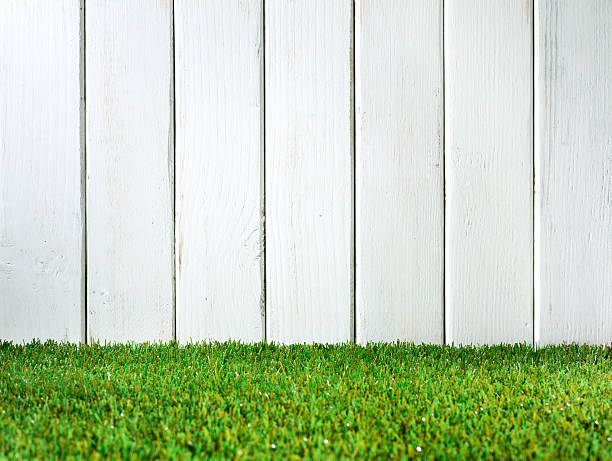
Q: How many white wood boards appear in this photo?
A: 7